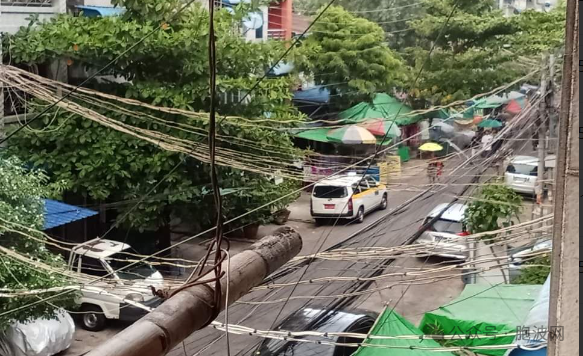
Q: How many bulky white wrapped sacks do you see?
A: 1